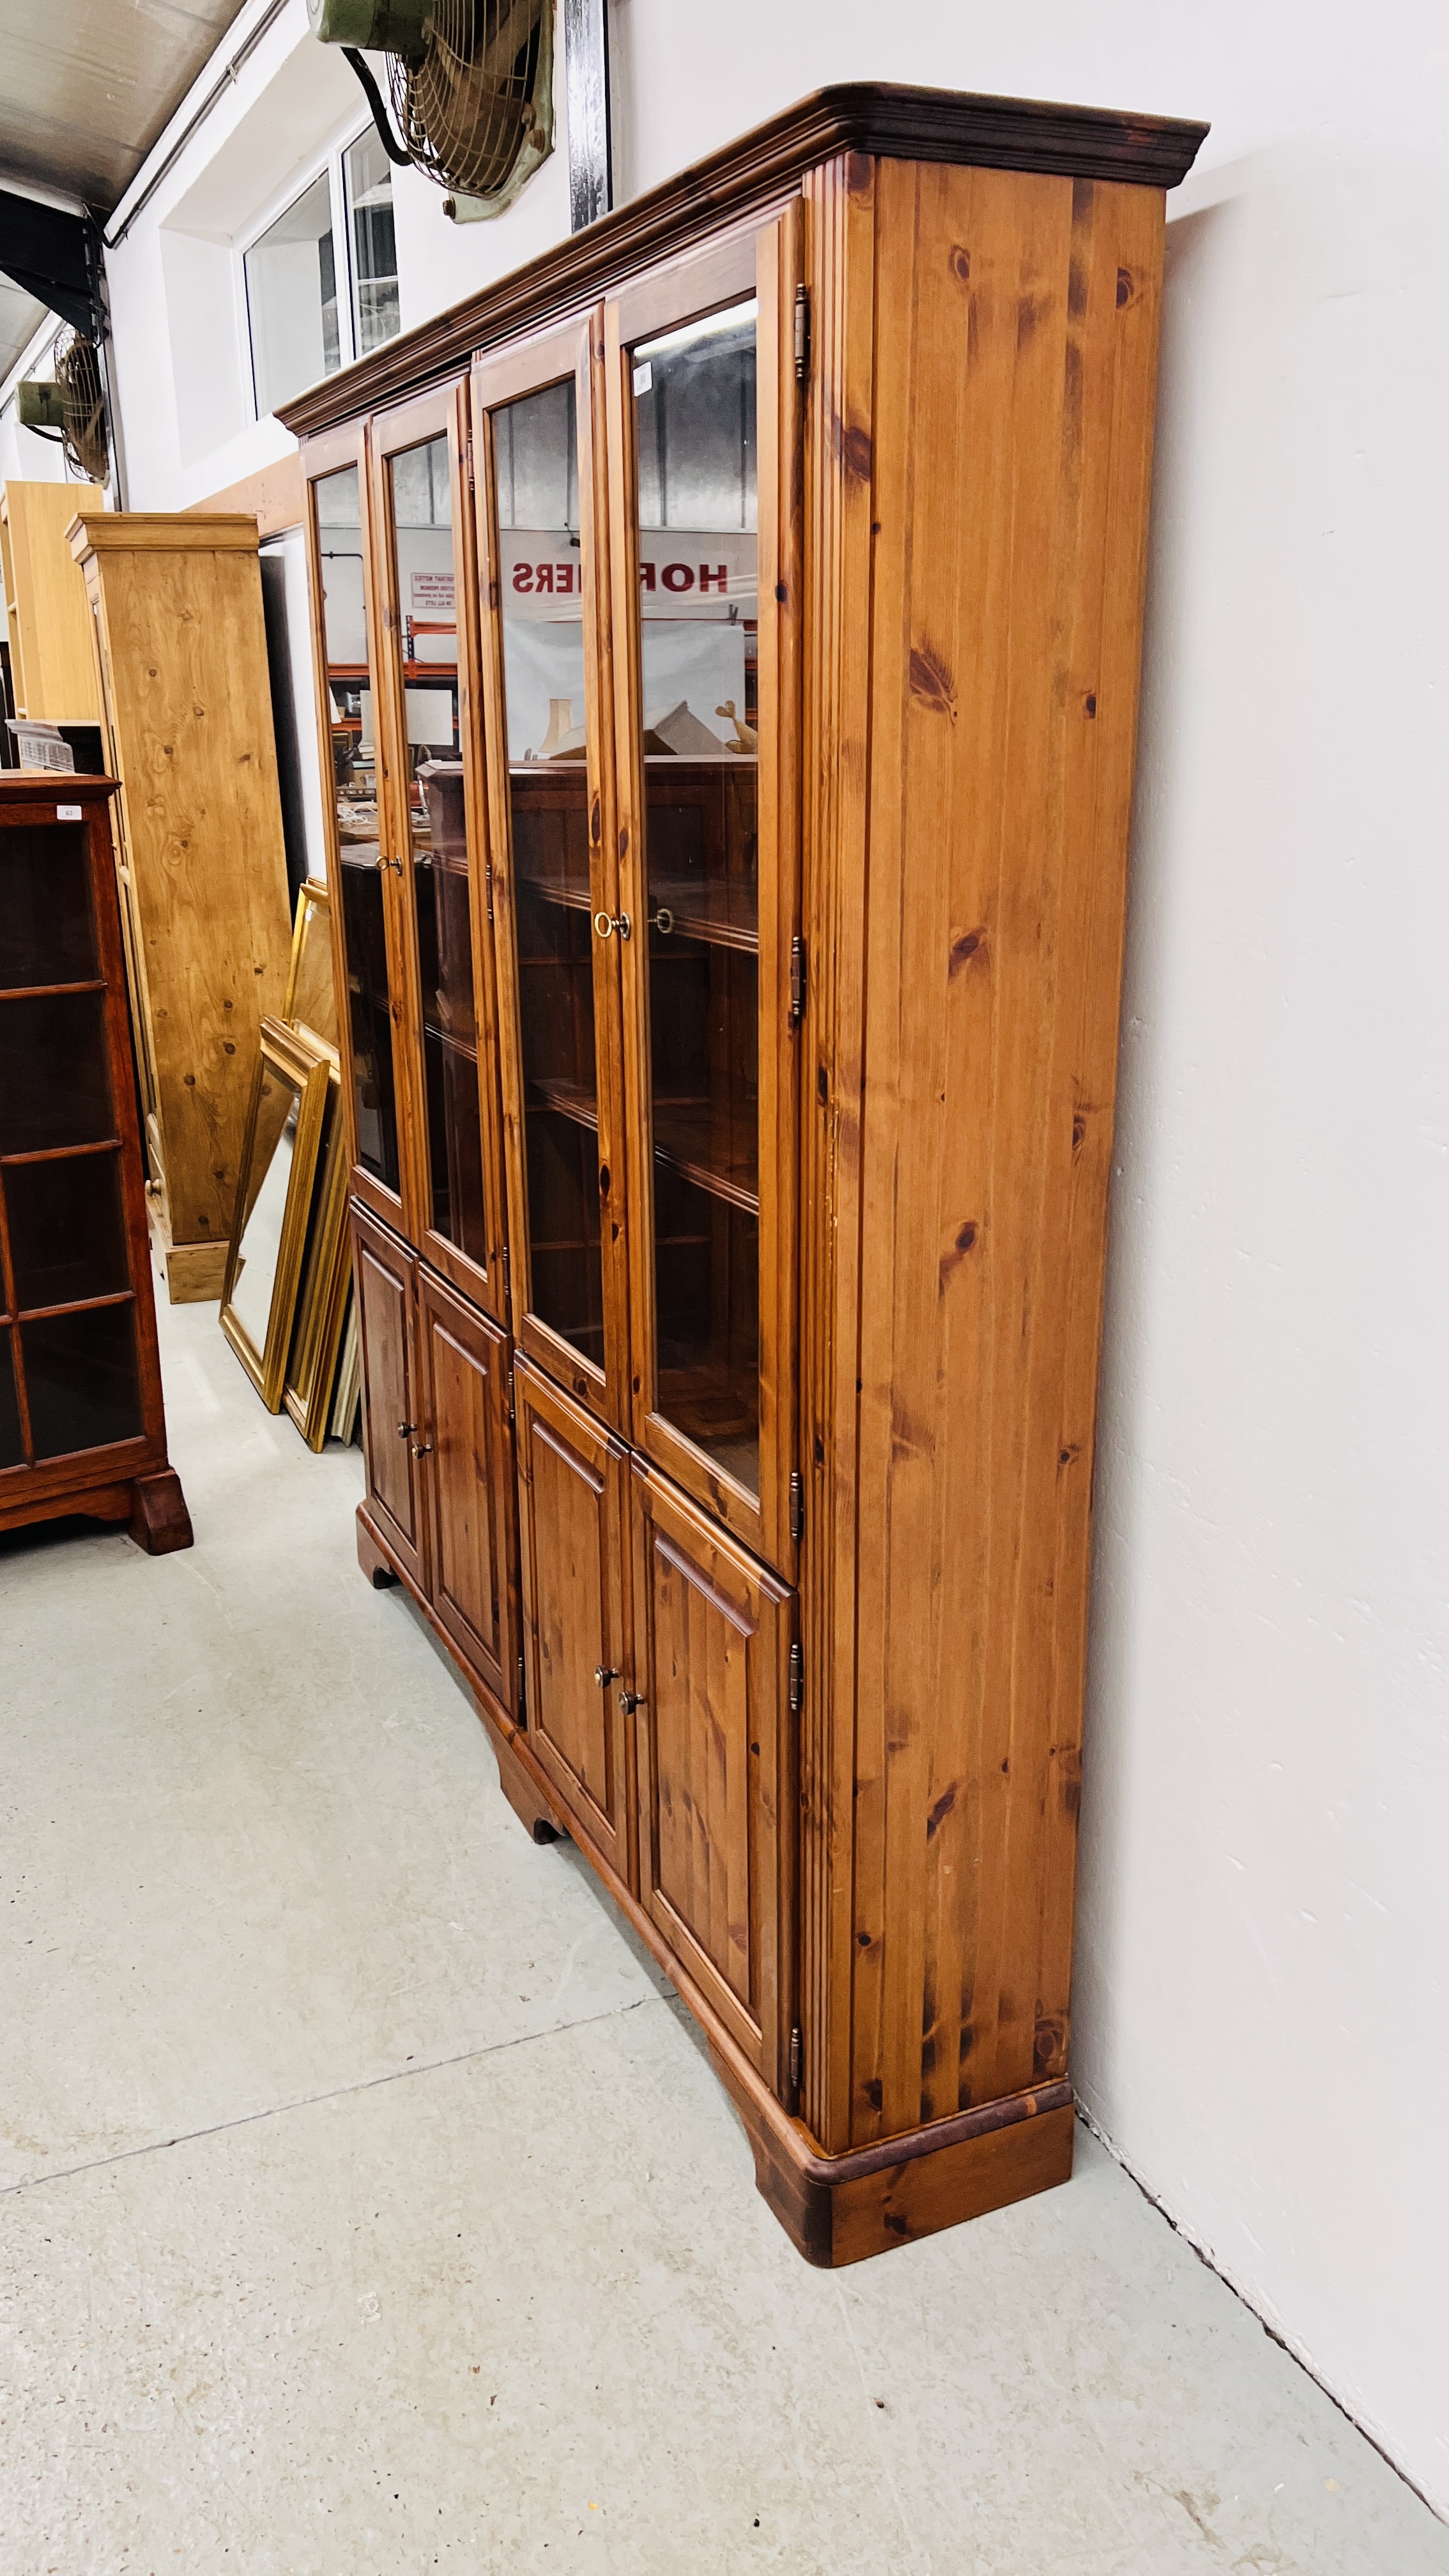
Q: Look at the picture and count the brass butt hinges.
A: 10